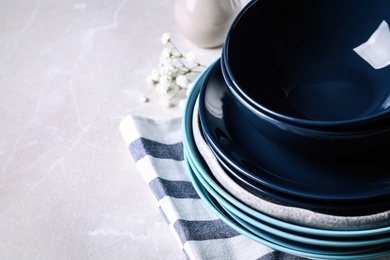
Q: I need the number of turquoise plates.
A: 3